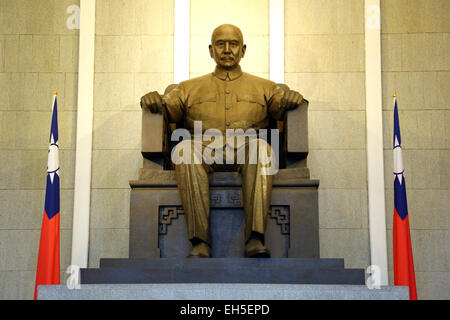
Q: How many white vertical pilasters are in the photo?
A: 4